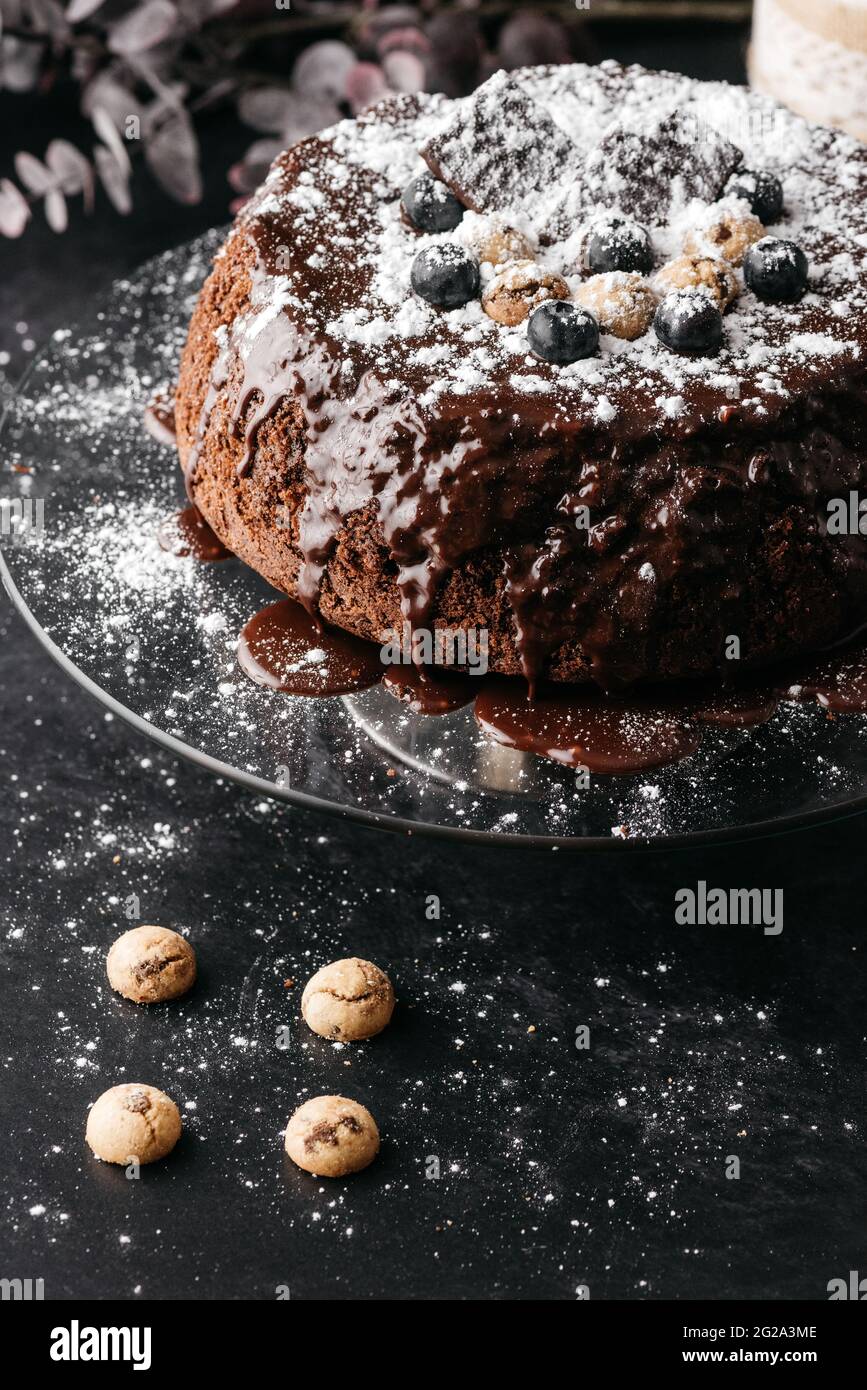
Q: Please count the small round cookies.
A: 9